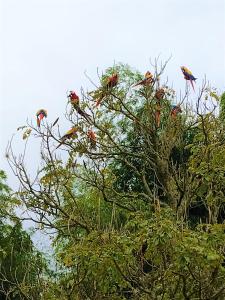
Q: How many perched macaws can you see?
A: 9